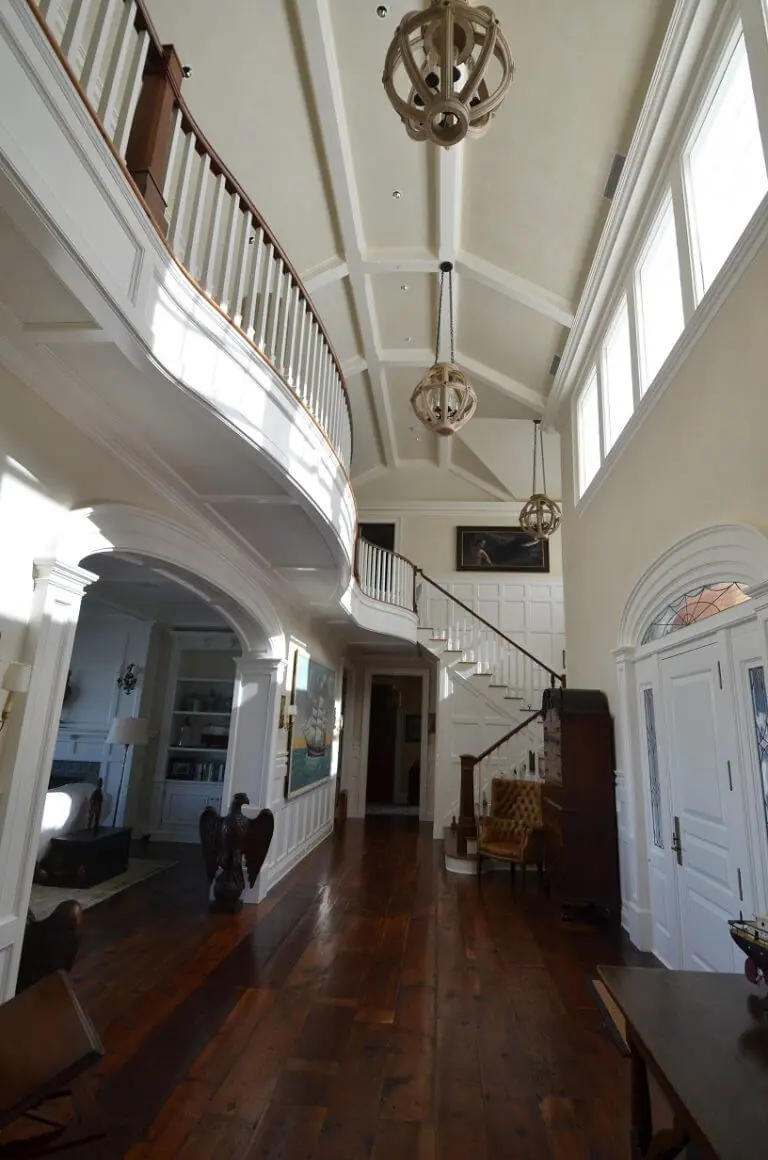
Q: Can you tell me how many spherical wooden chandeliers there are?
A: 3